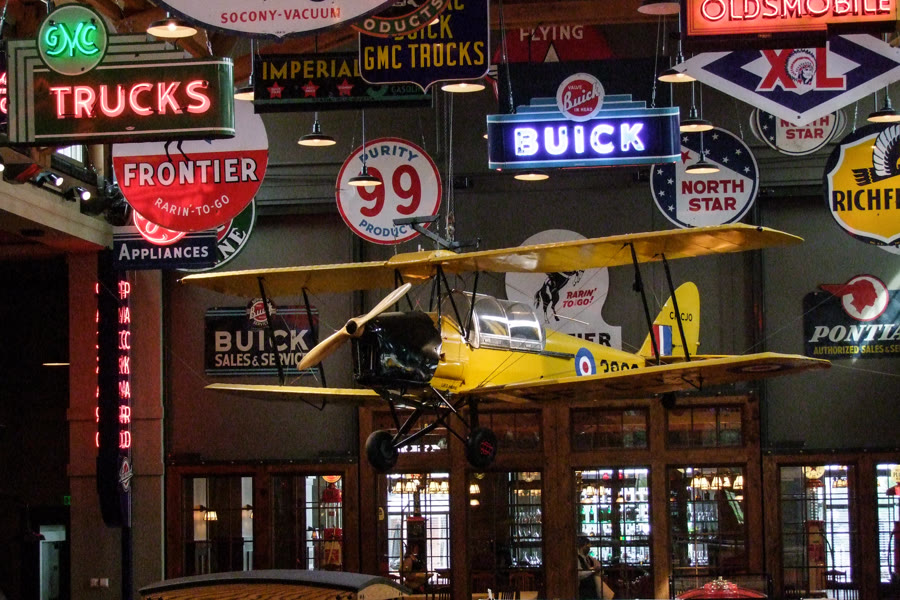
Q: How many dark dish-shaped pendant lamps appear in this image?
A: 11